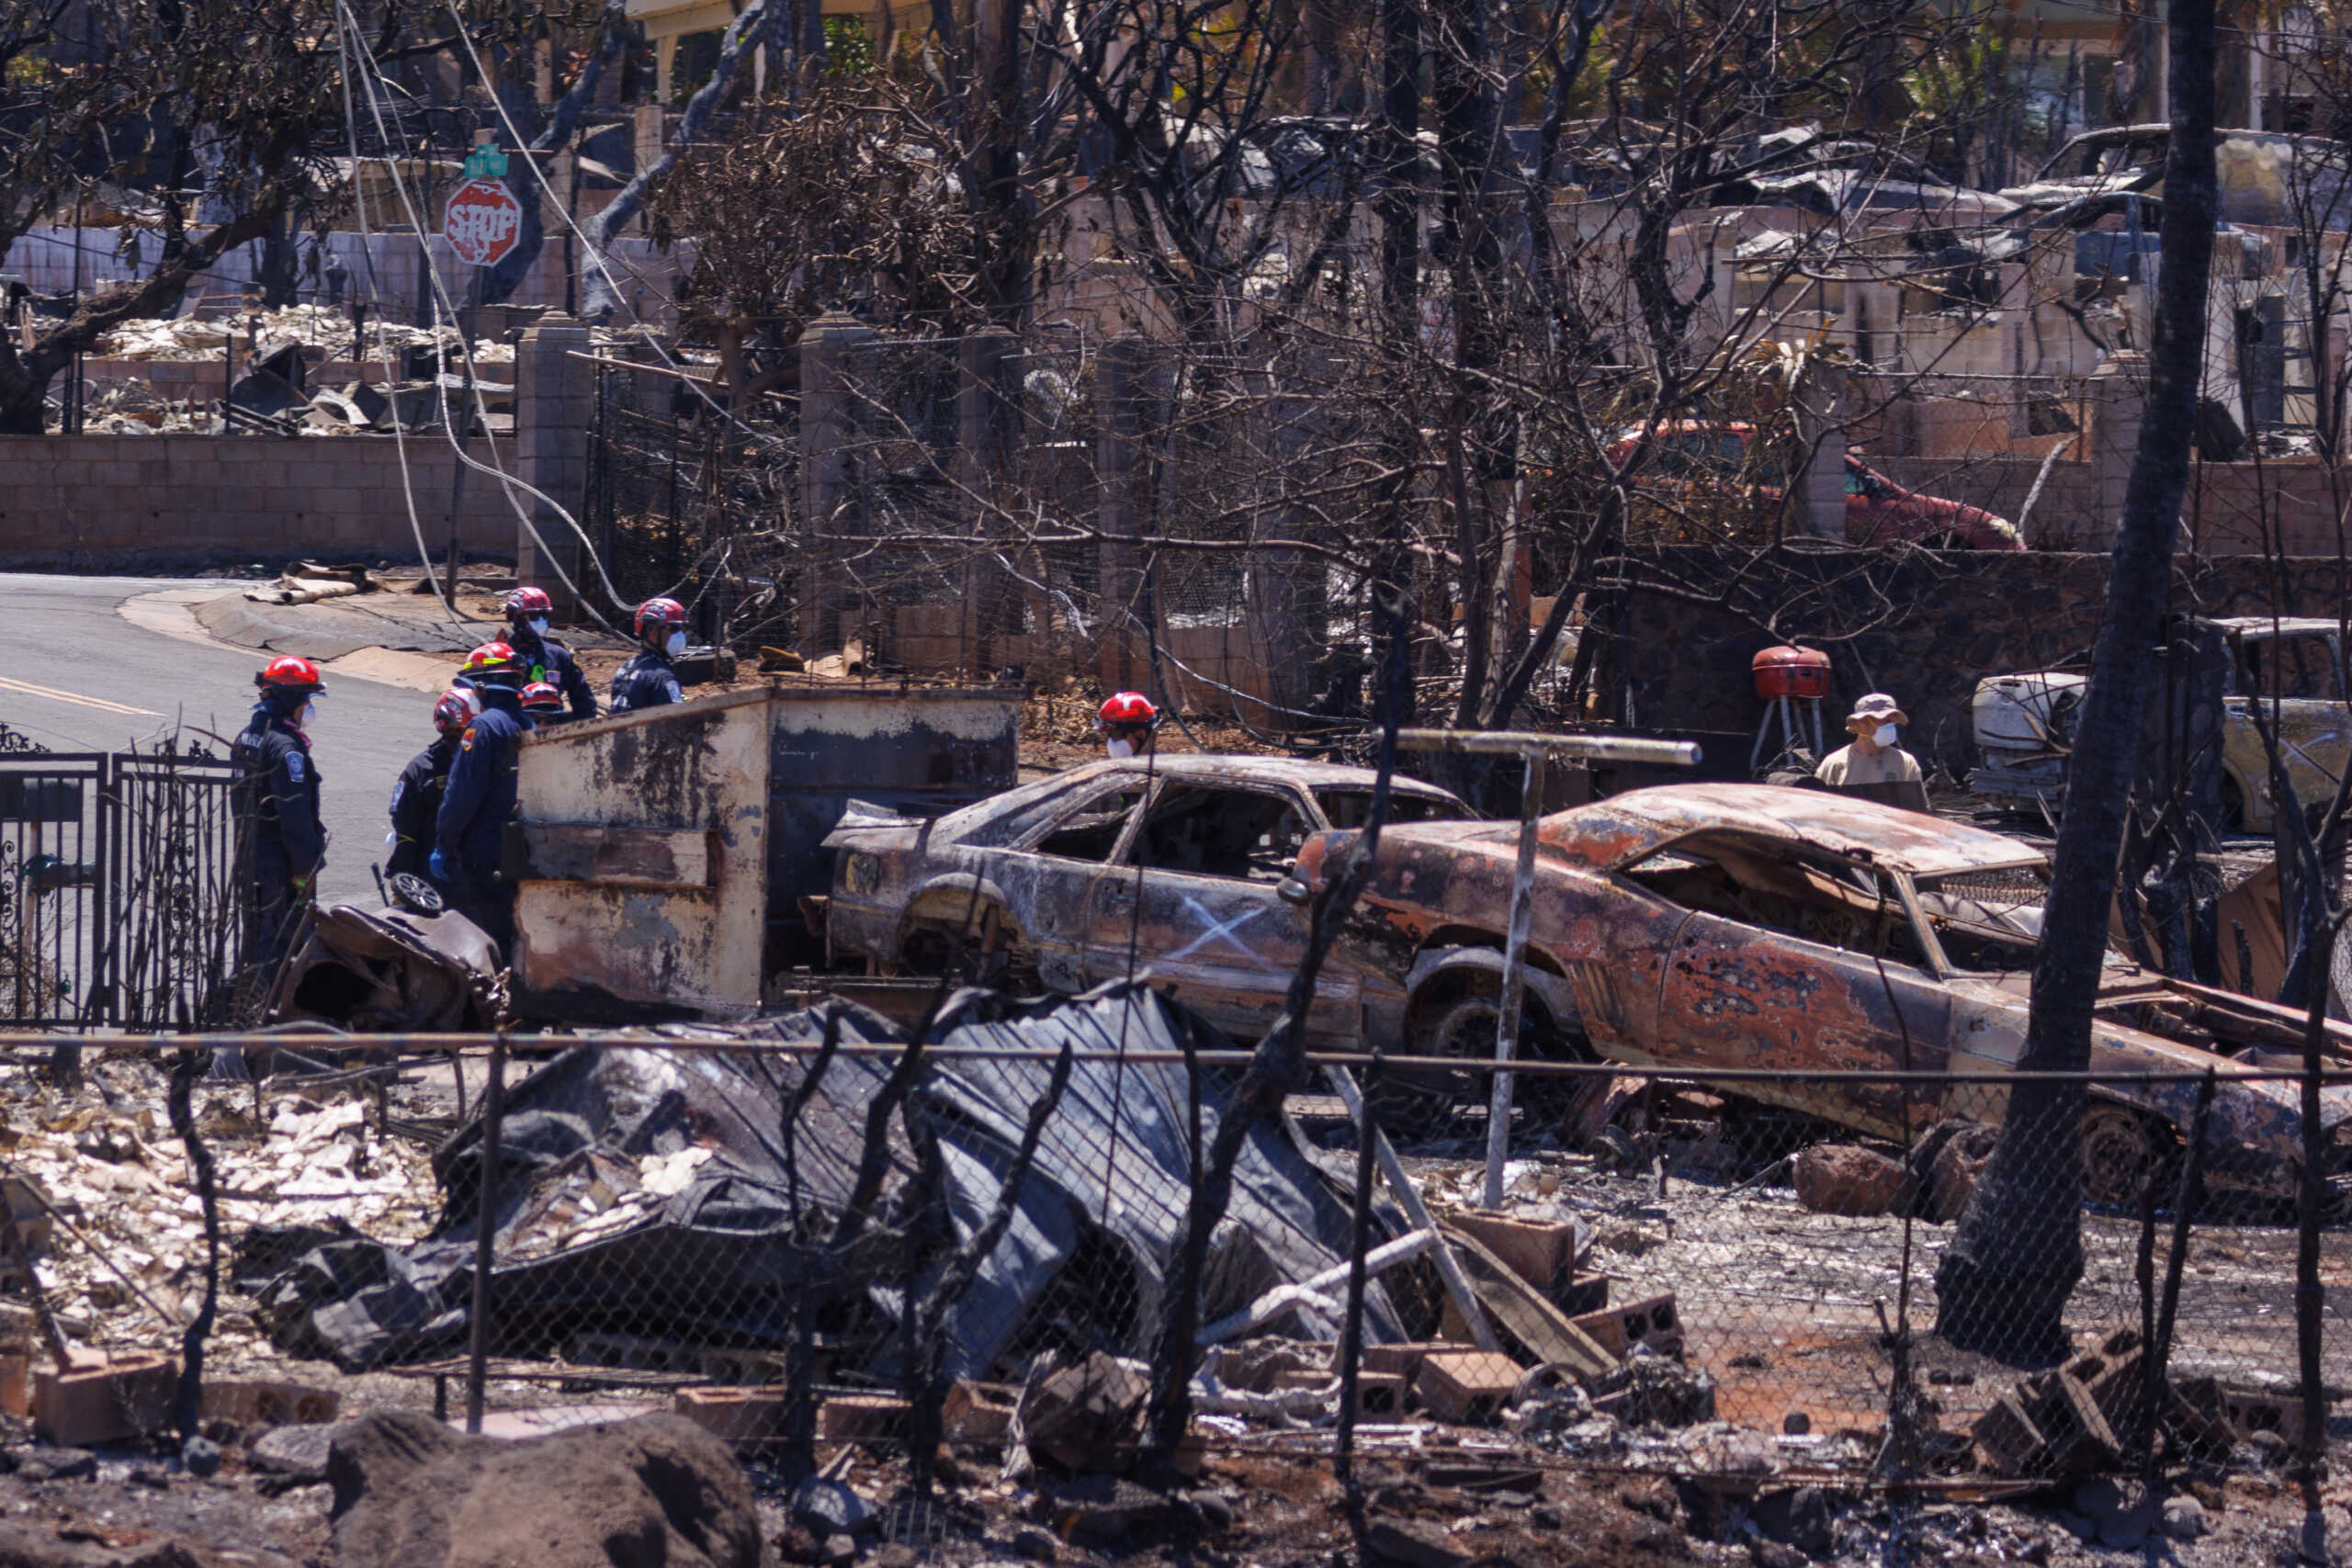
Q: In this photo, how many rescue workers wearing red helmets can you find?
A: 7